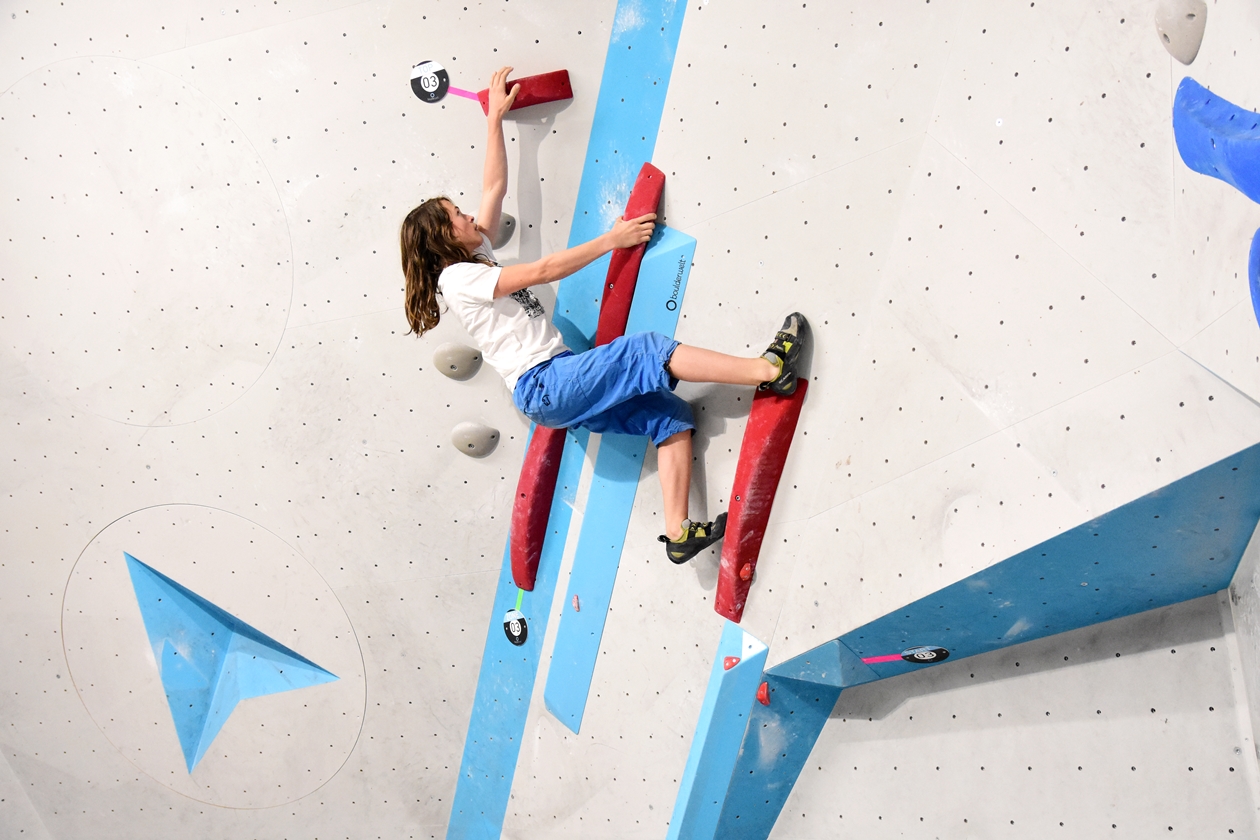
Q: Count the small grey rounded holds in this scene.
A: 4